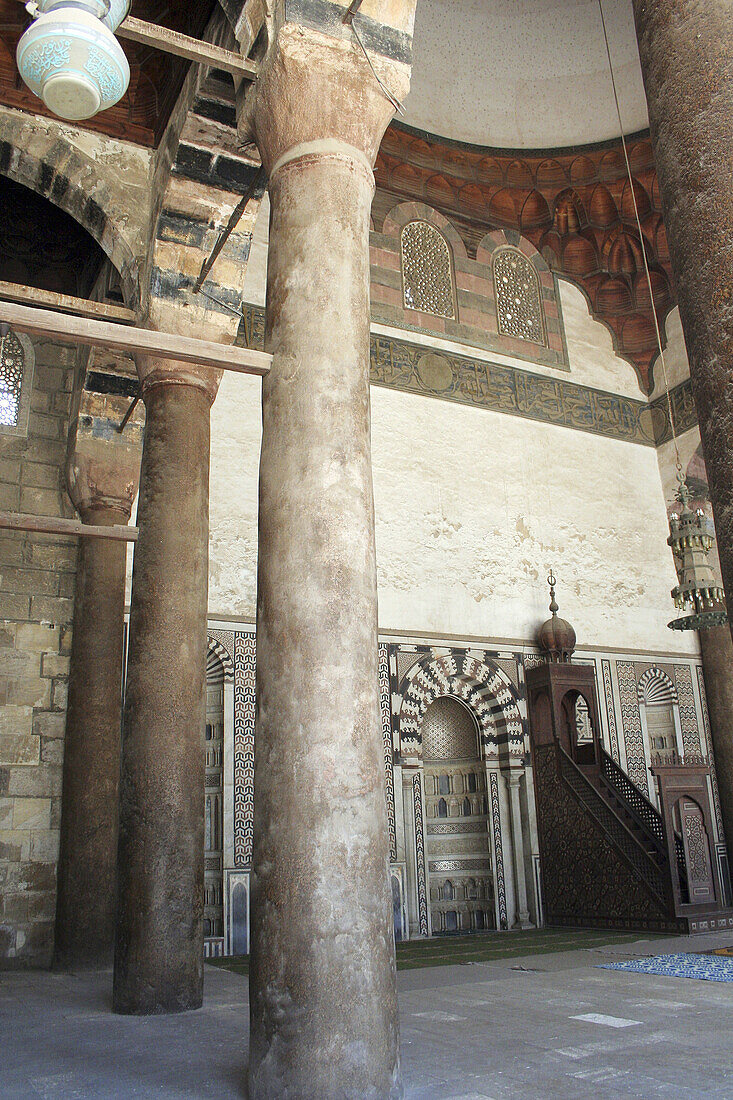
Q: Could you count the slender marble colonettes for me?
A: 2